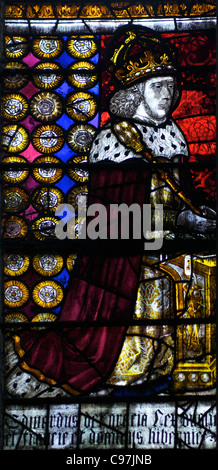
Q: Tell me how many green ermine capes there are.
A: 0